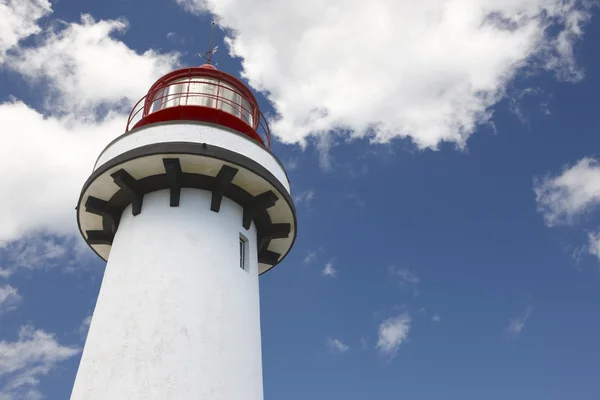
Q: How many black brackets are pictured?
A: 8